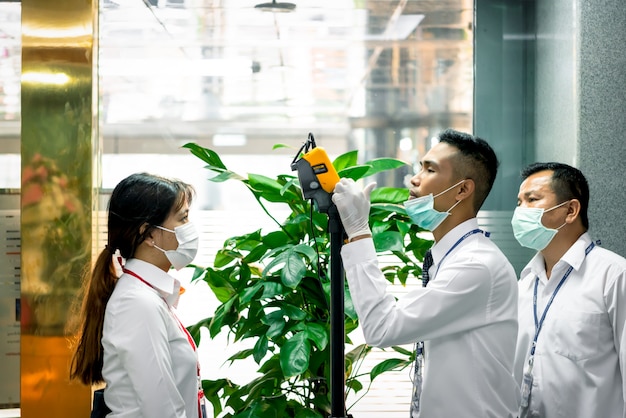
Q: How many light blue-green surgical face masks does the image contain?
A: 2